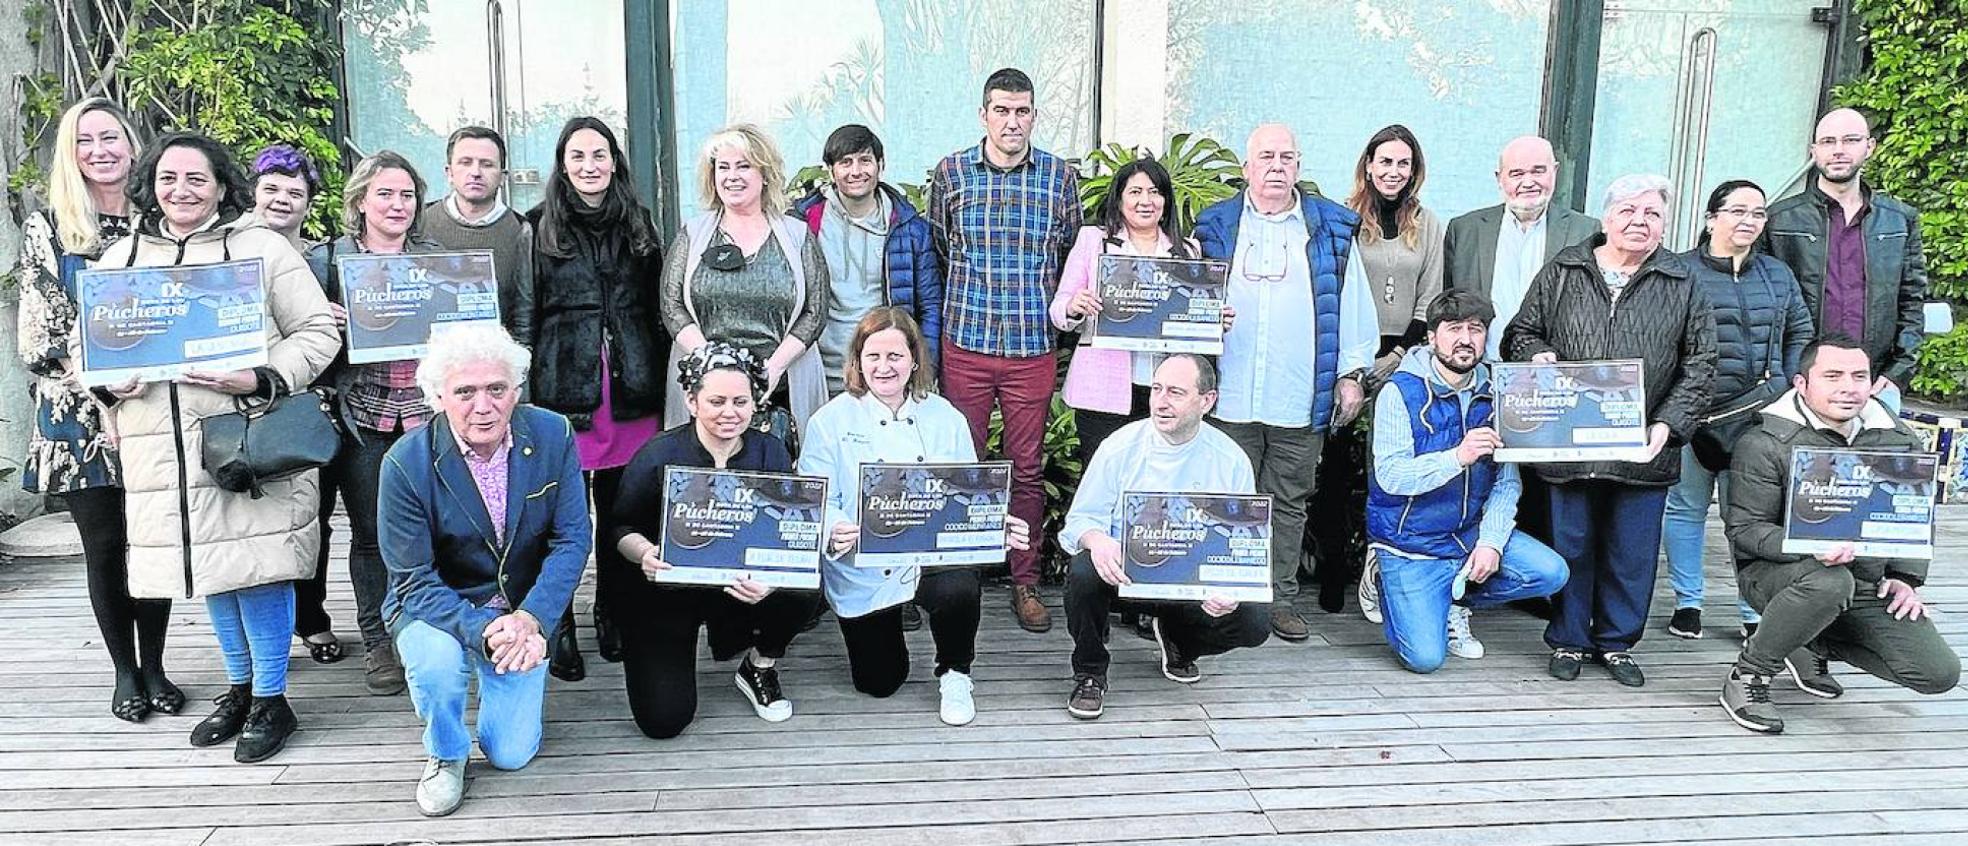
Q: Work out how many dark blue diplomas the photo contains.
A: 8